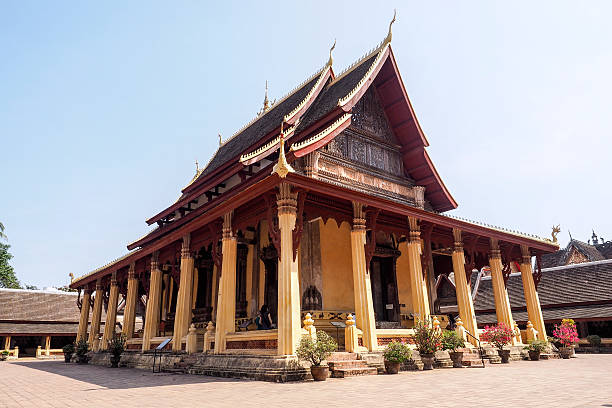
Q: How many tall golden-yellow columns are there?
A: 13